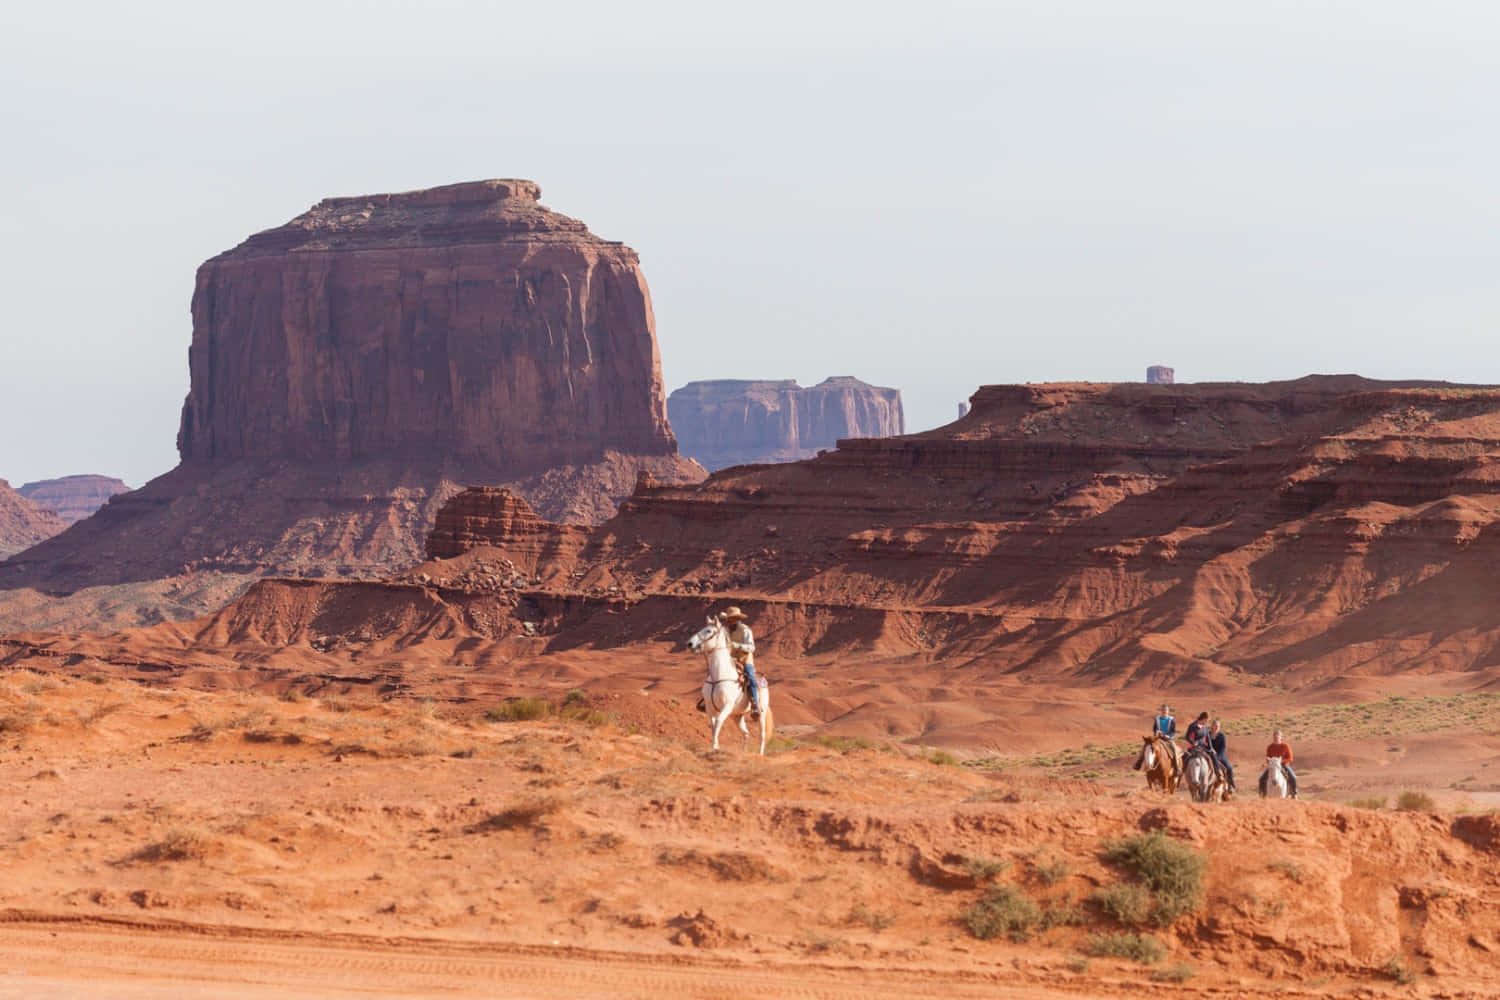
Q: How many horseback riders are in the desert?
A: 5